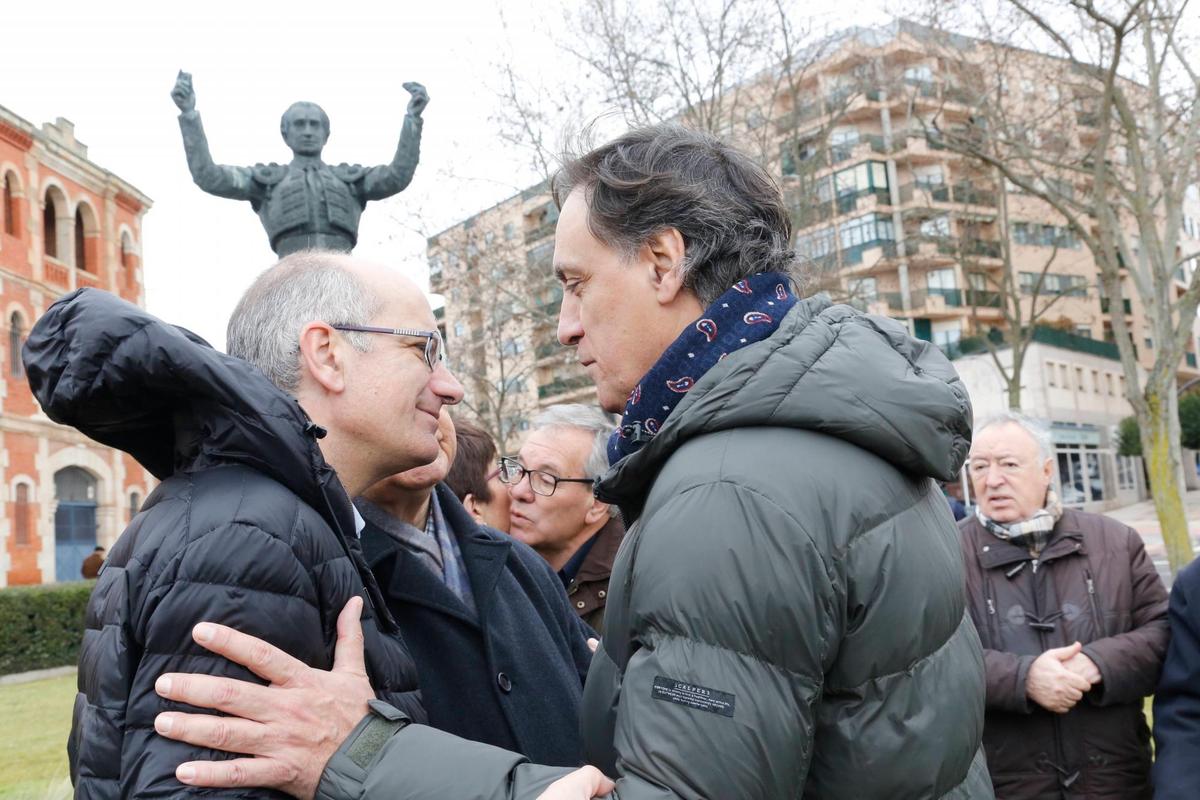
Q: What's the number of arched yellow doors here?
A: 0